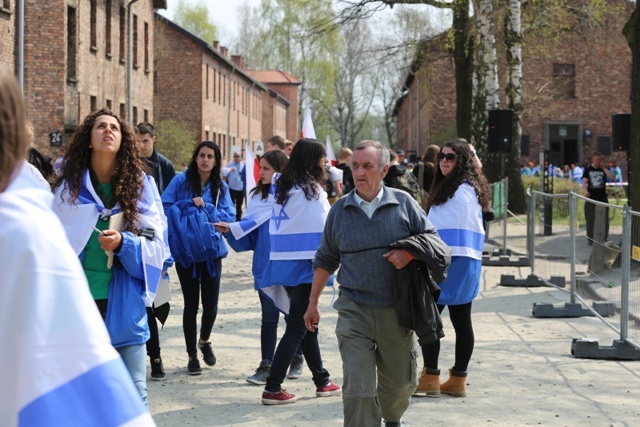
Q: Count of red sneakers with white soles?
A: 2